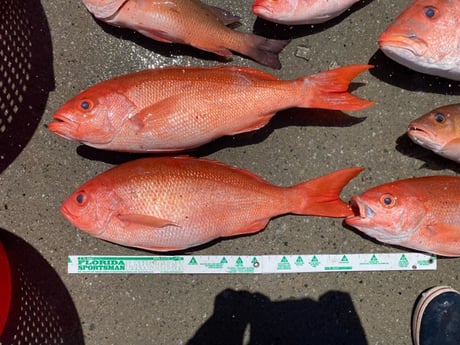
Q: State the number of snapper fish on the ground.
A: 7